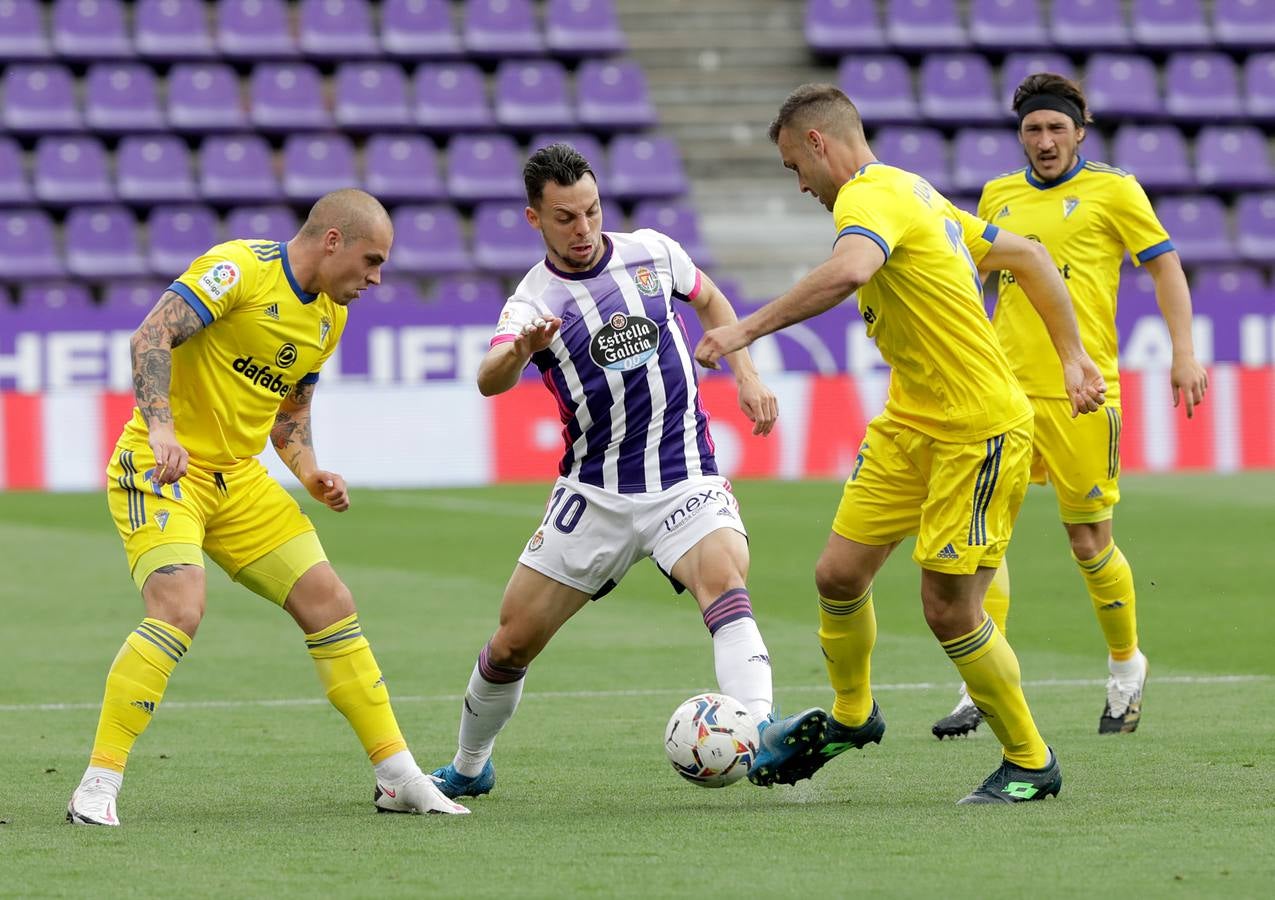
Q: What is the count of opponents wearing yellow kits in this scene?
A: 3